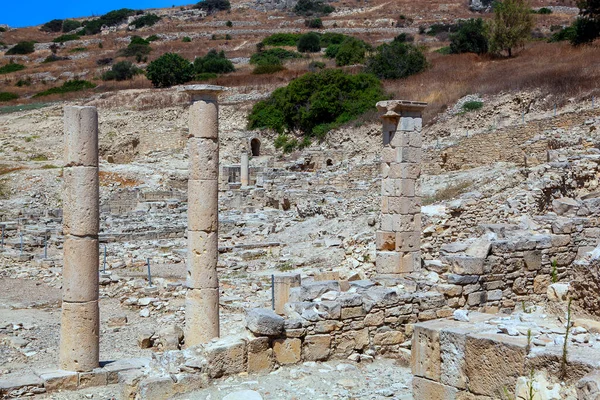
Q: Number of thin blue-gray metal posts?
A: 6